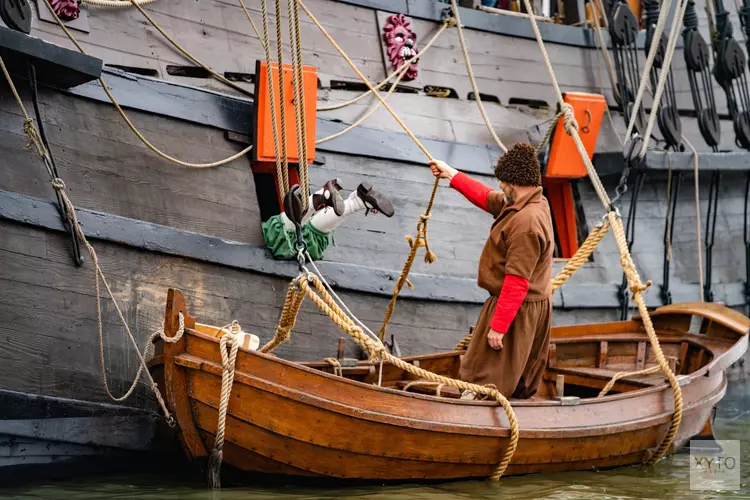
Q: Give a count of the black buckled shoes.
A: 2